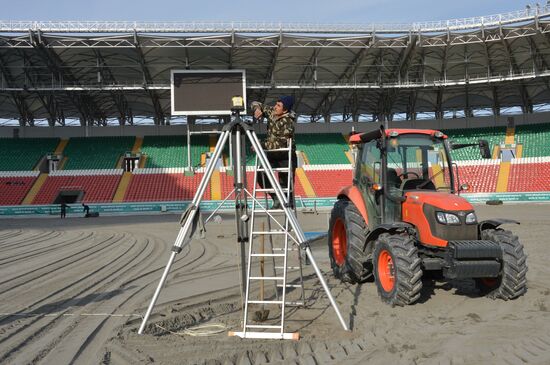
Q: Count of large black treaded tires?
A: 3